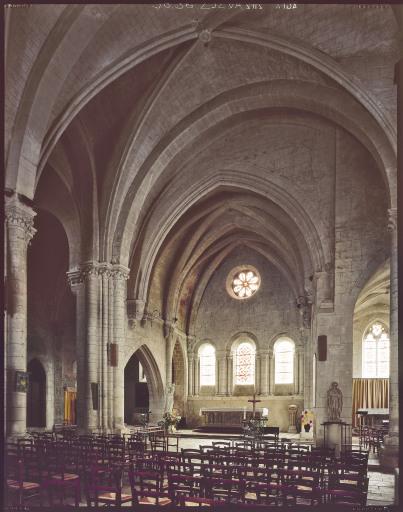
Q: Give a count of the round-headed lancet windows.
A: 3